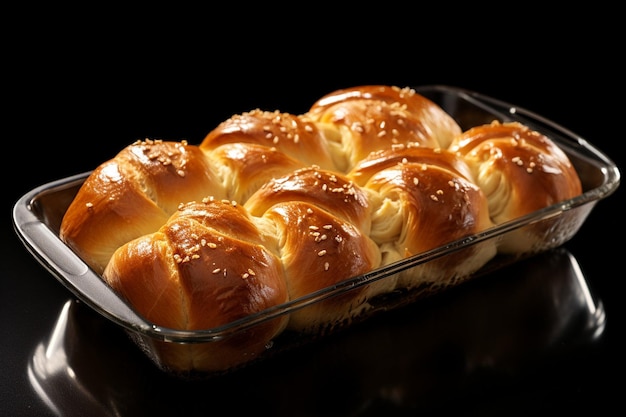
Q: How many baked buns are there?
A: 7